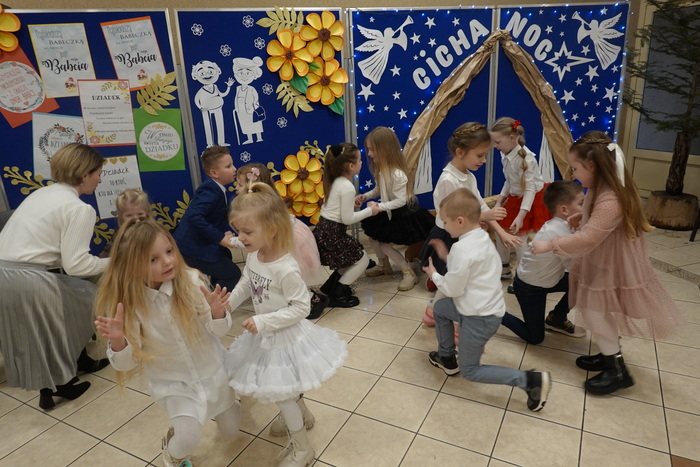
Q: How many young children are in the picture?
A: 12